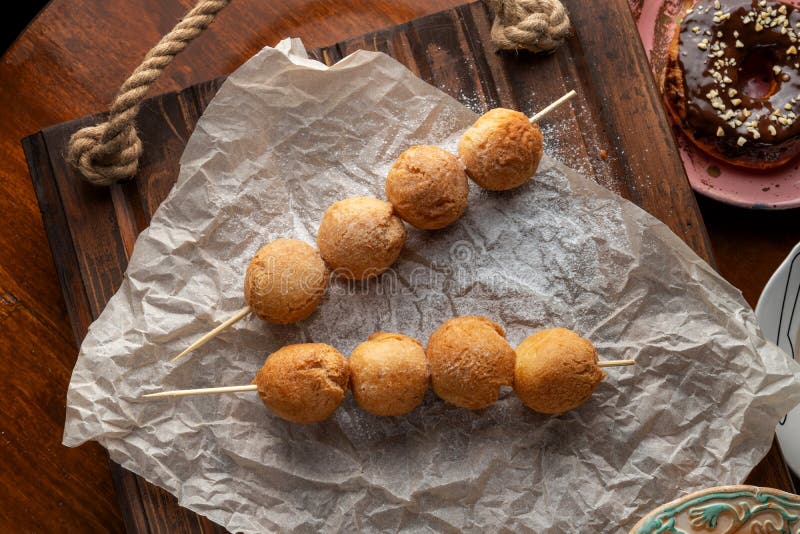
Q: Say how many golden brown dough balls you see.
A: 8